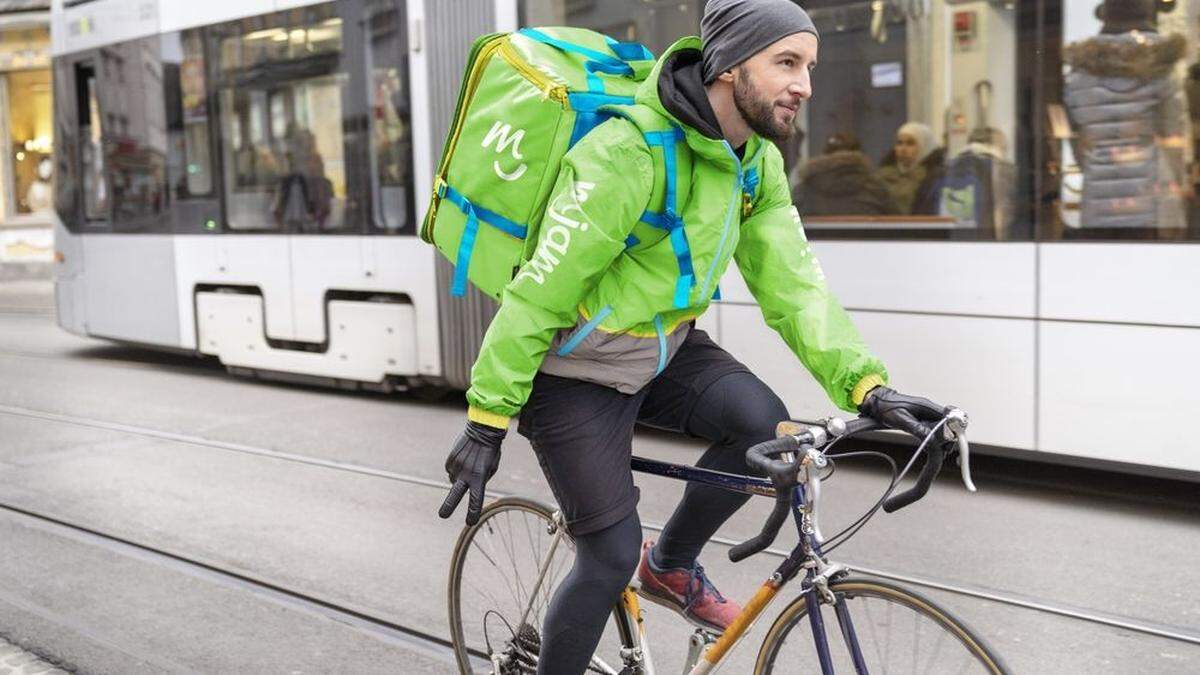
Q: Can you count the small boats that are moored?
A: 0